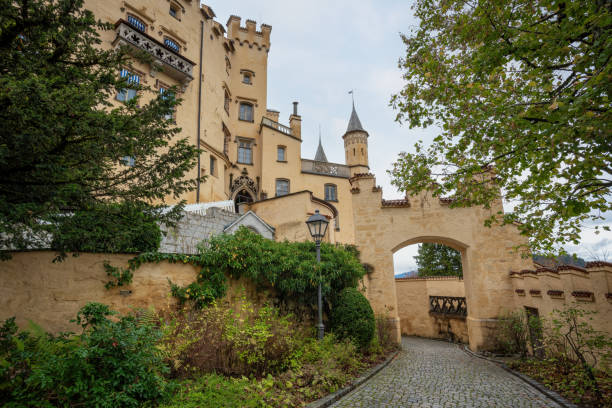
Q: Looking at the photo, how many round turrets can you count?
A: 2